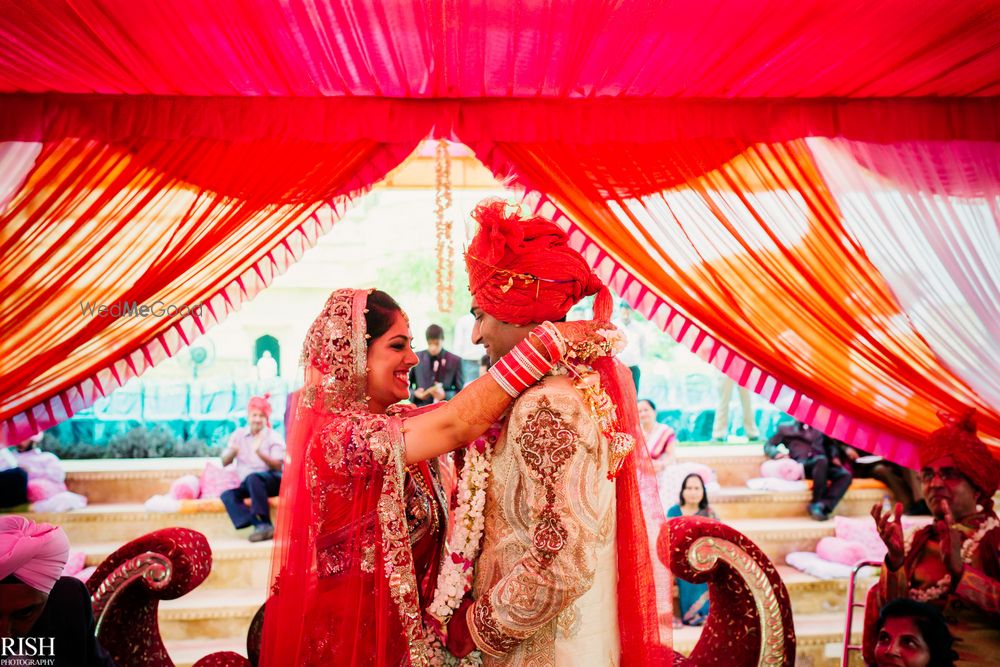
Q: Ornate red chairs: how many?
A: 2